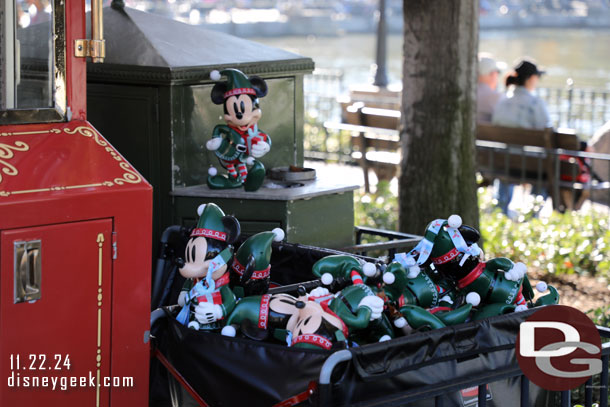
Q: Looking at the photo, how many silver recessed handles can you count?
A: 1